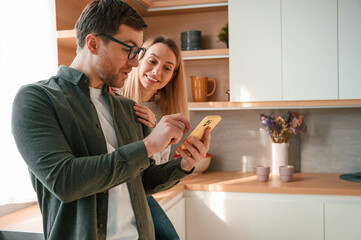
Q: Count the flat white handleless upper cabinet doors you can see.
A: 3